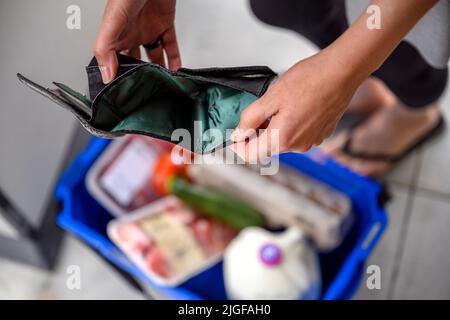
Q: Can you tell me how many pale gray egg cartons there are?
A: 1